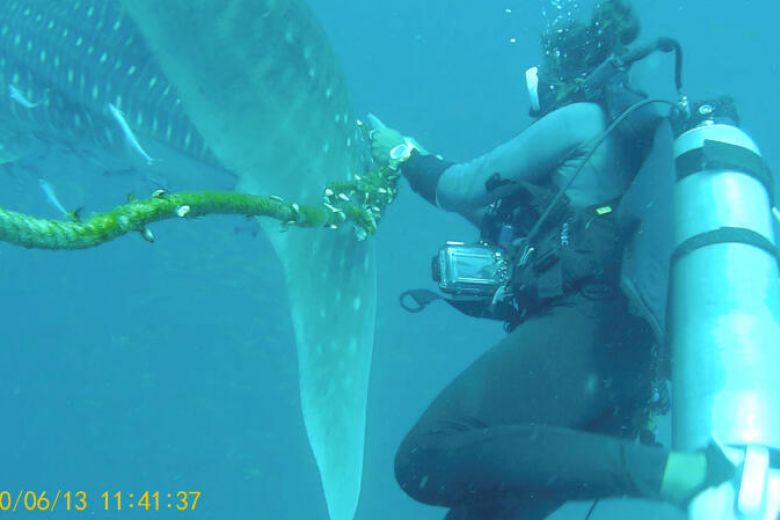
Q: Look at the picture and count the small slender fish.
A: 3